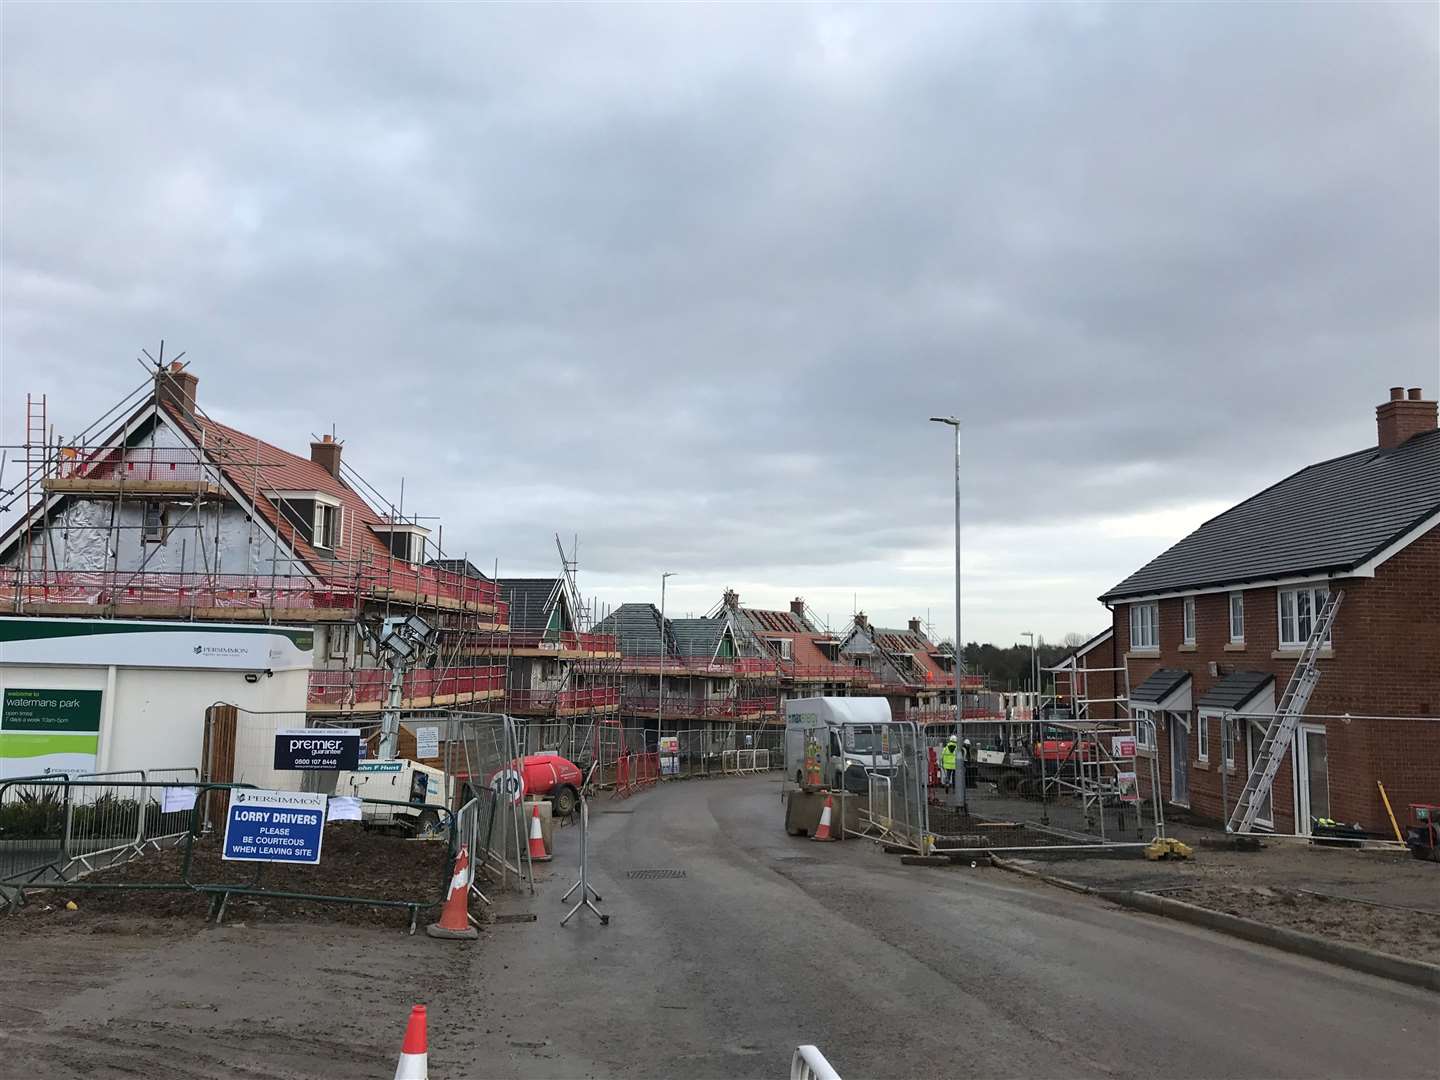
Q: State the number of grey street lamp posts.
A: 3